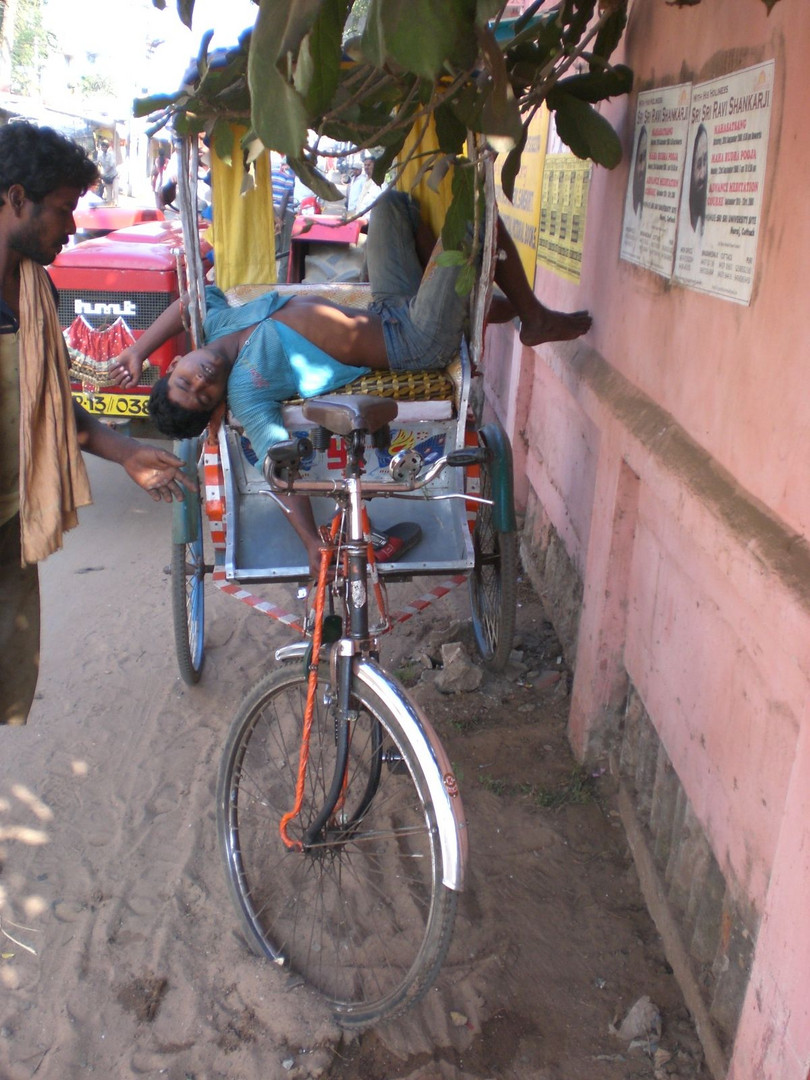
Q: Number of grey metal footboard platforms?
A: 1